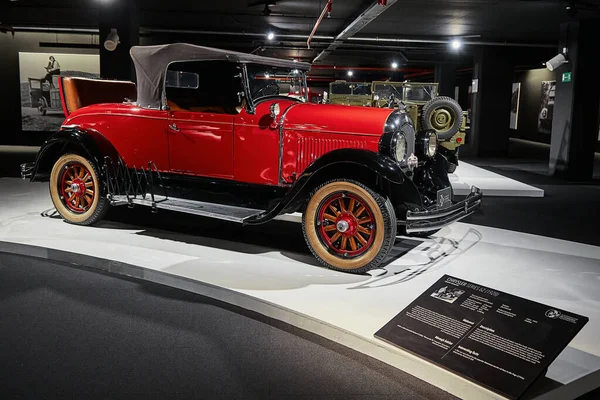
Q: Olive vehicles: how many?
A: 2